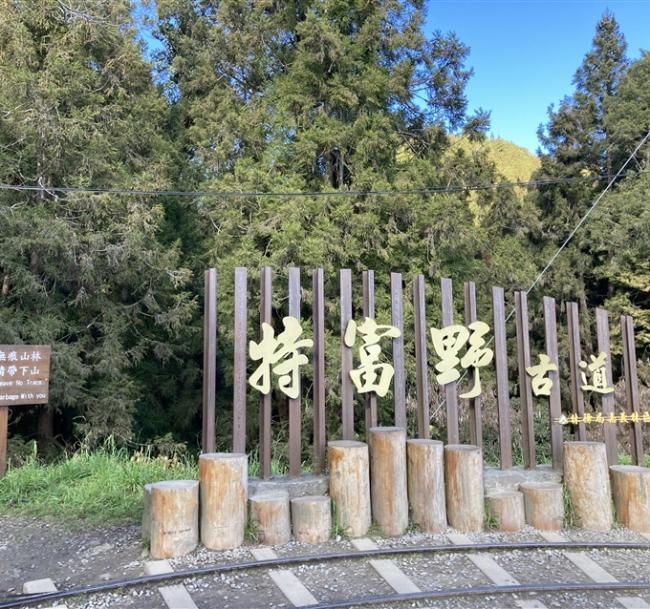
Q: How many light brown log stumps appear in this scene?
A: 12